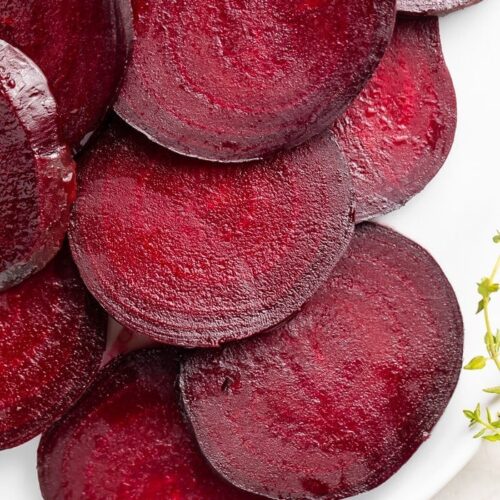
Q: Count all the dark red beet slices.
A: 9